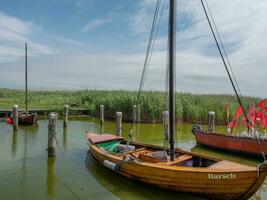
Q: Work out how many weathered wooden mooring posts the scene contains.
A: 8